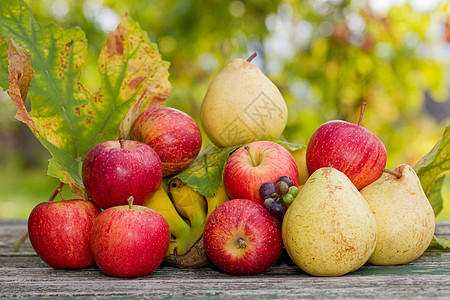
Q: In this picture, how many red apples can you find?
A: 7